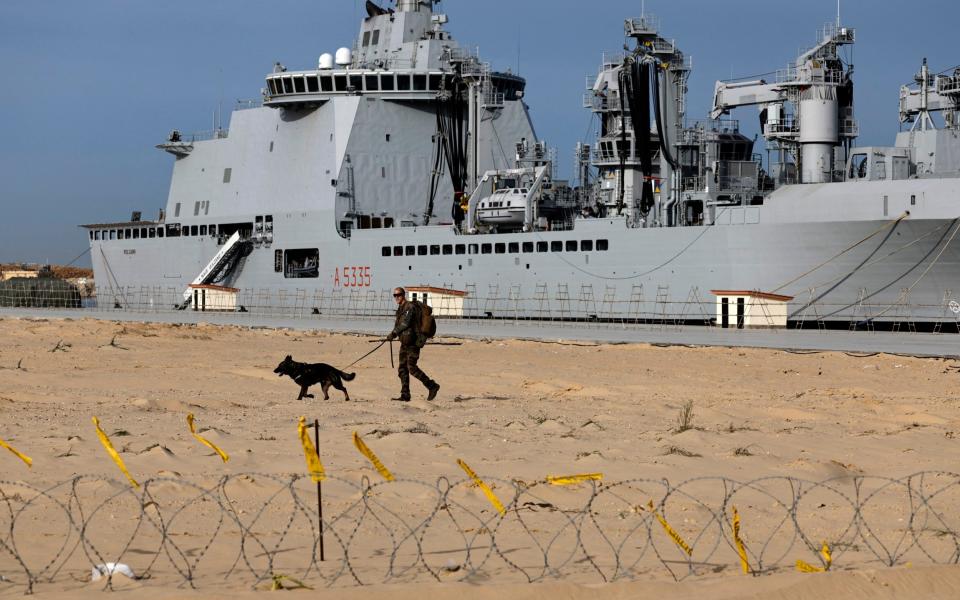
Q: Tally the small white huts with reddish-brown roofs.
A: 3